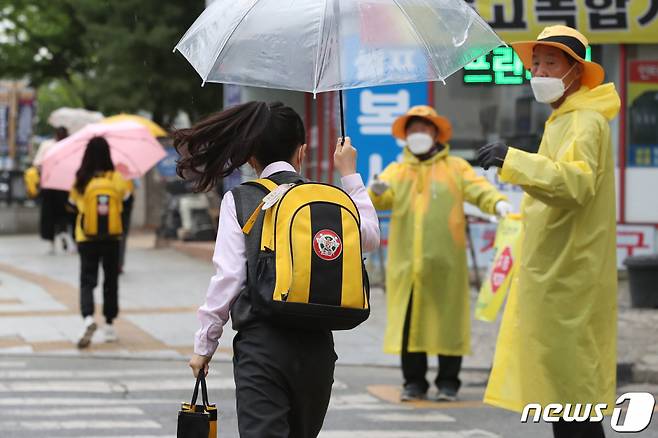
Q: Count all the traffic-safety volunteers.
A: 2